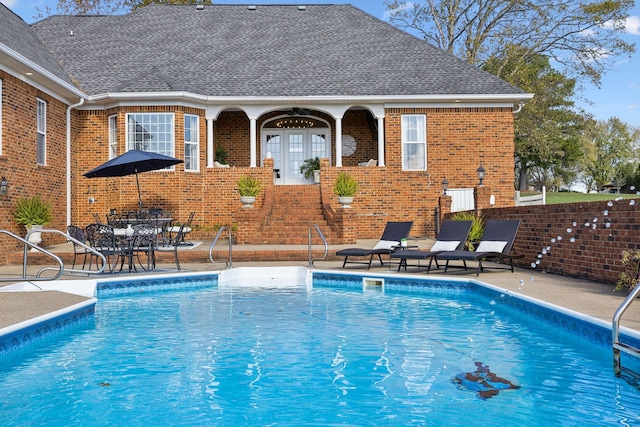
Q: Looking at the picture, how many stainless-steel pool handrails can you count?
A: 5